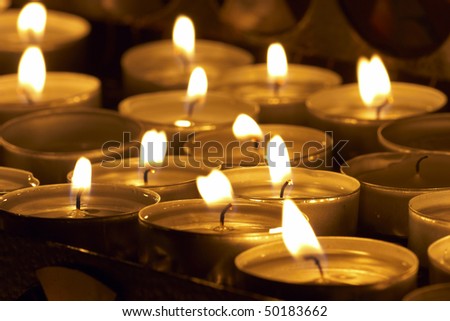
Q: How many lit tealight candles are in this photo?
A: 12